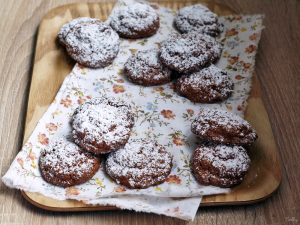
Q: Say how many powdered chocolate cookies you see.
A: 12